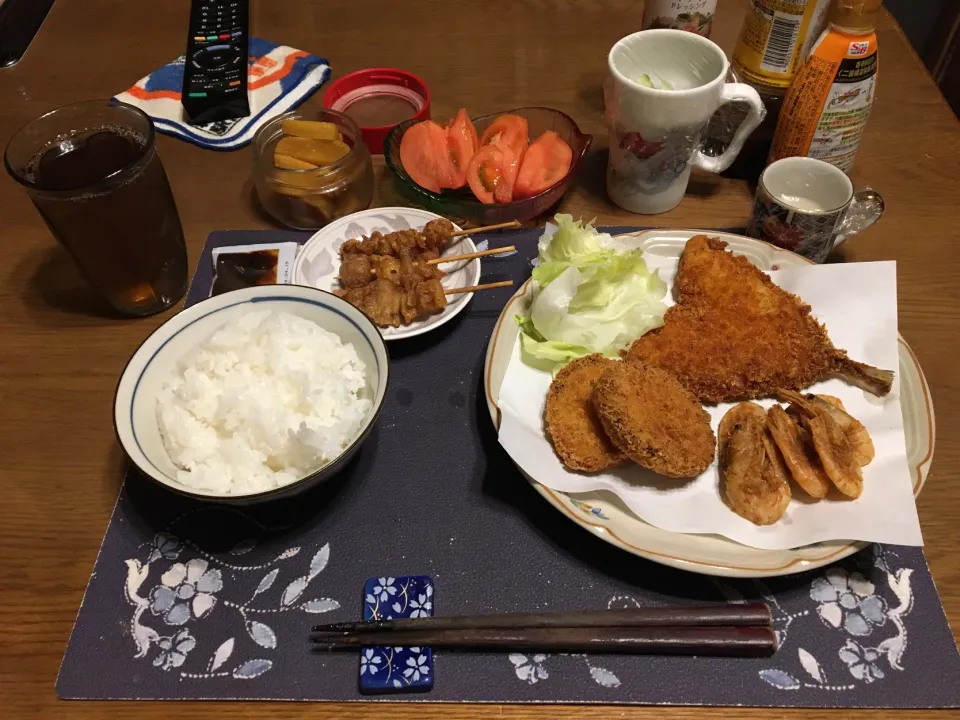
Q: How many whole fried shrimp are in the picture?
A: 4